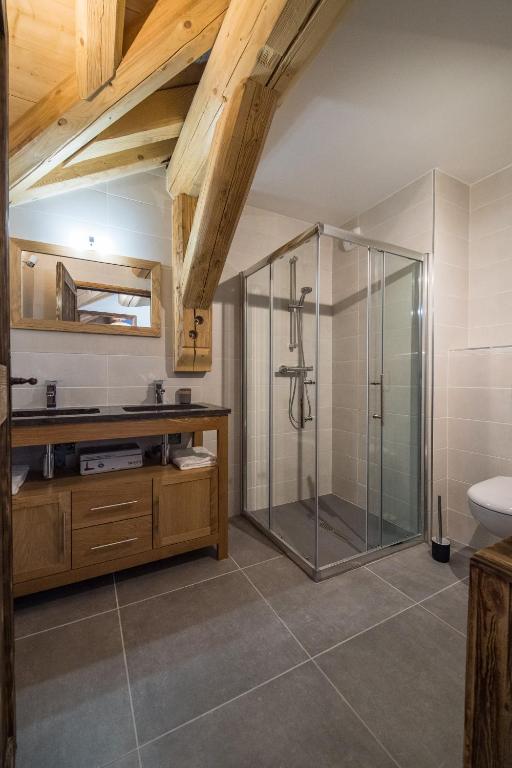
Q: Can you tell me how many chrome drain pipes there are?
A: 2